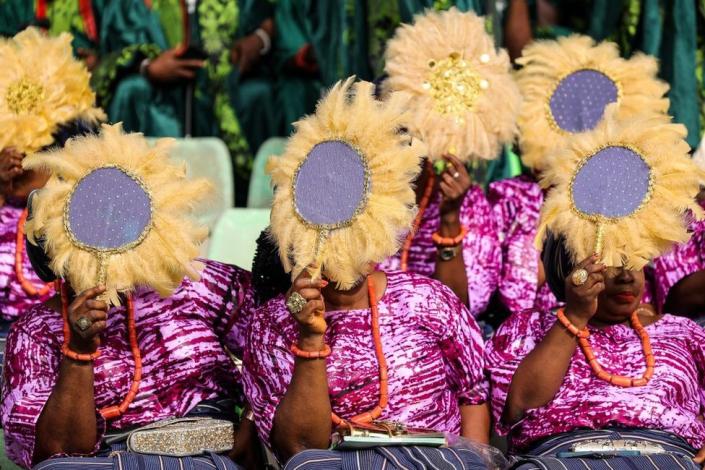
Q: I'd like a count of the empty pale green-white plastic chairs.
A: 3